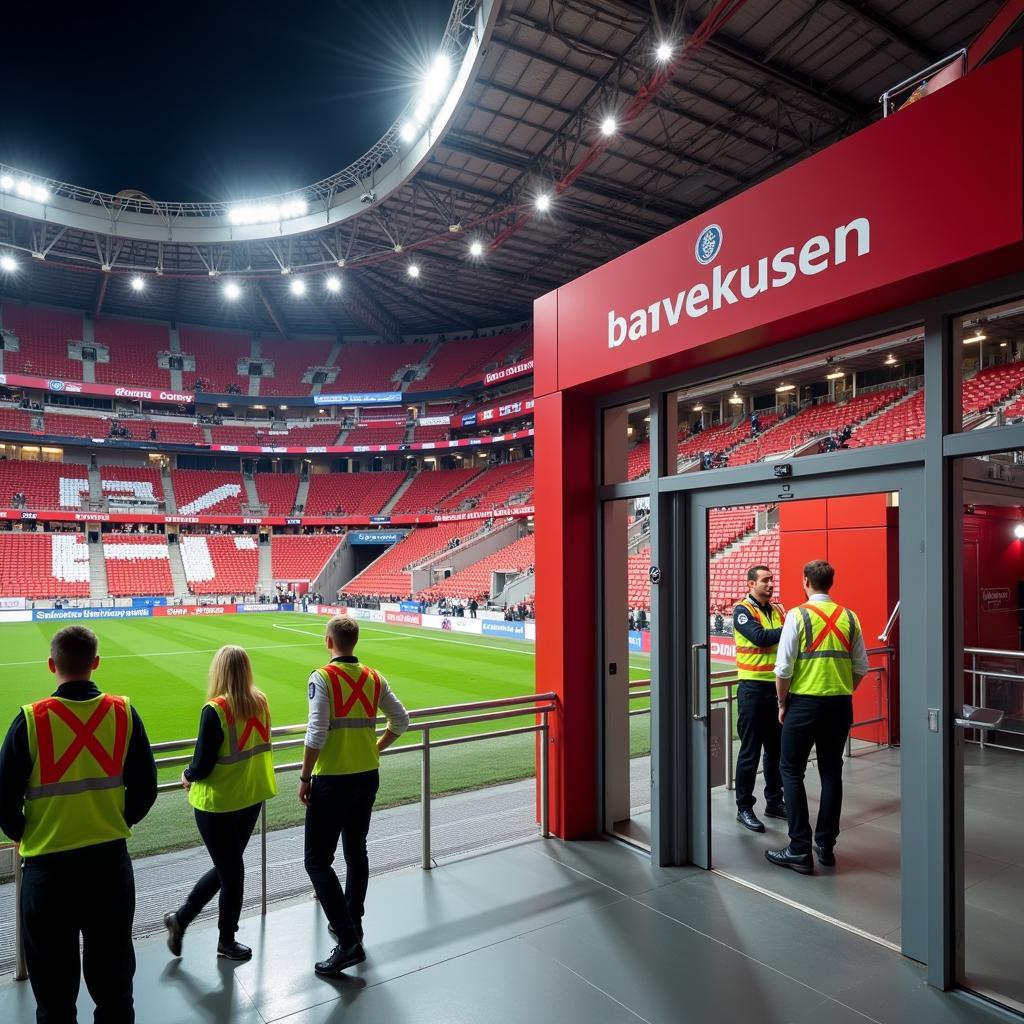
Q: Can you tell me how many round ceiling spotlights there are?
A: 10